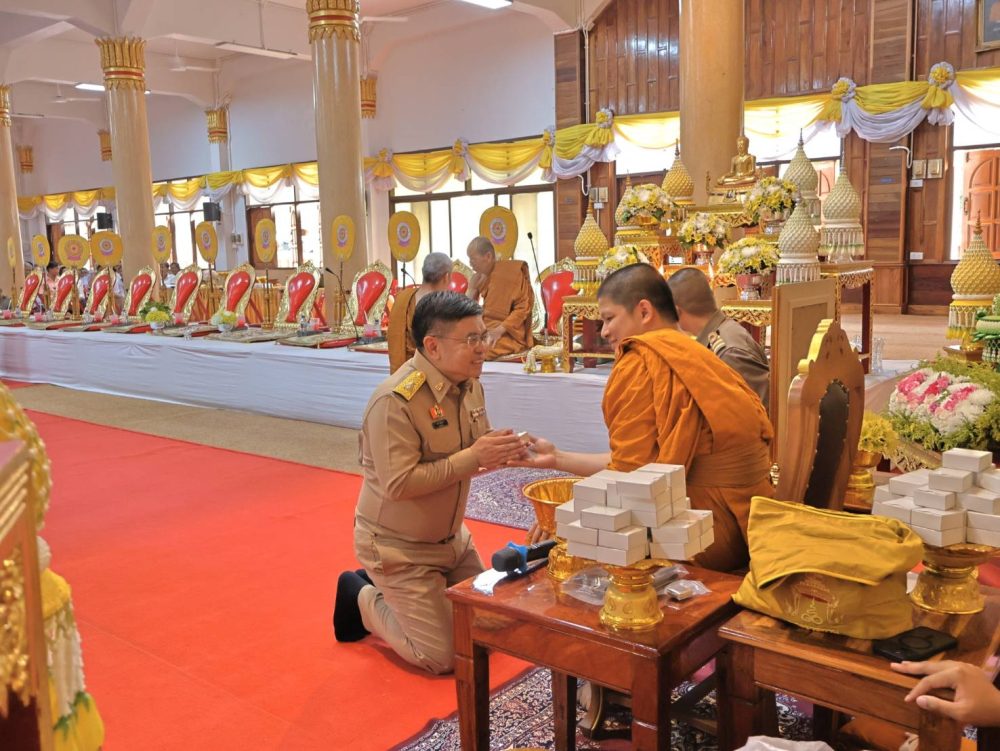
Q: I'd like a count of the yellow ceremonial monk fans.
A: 10